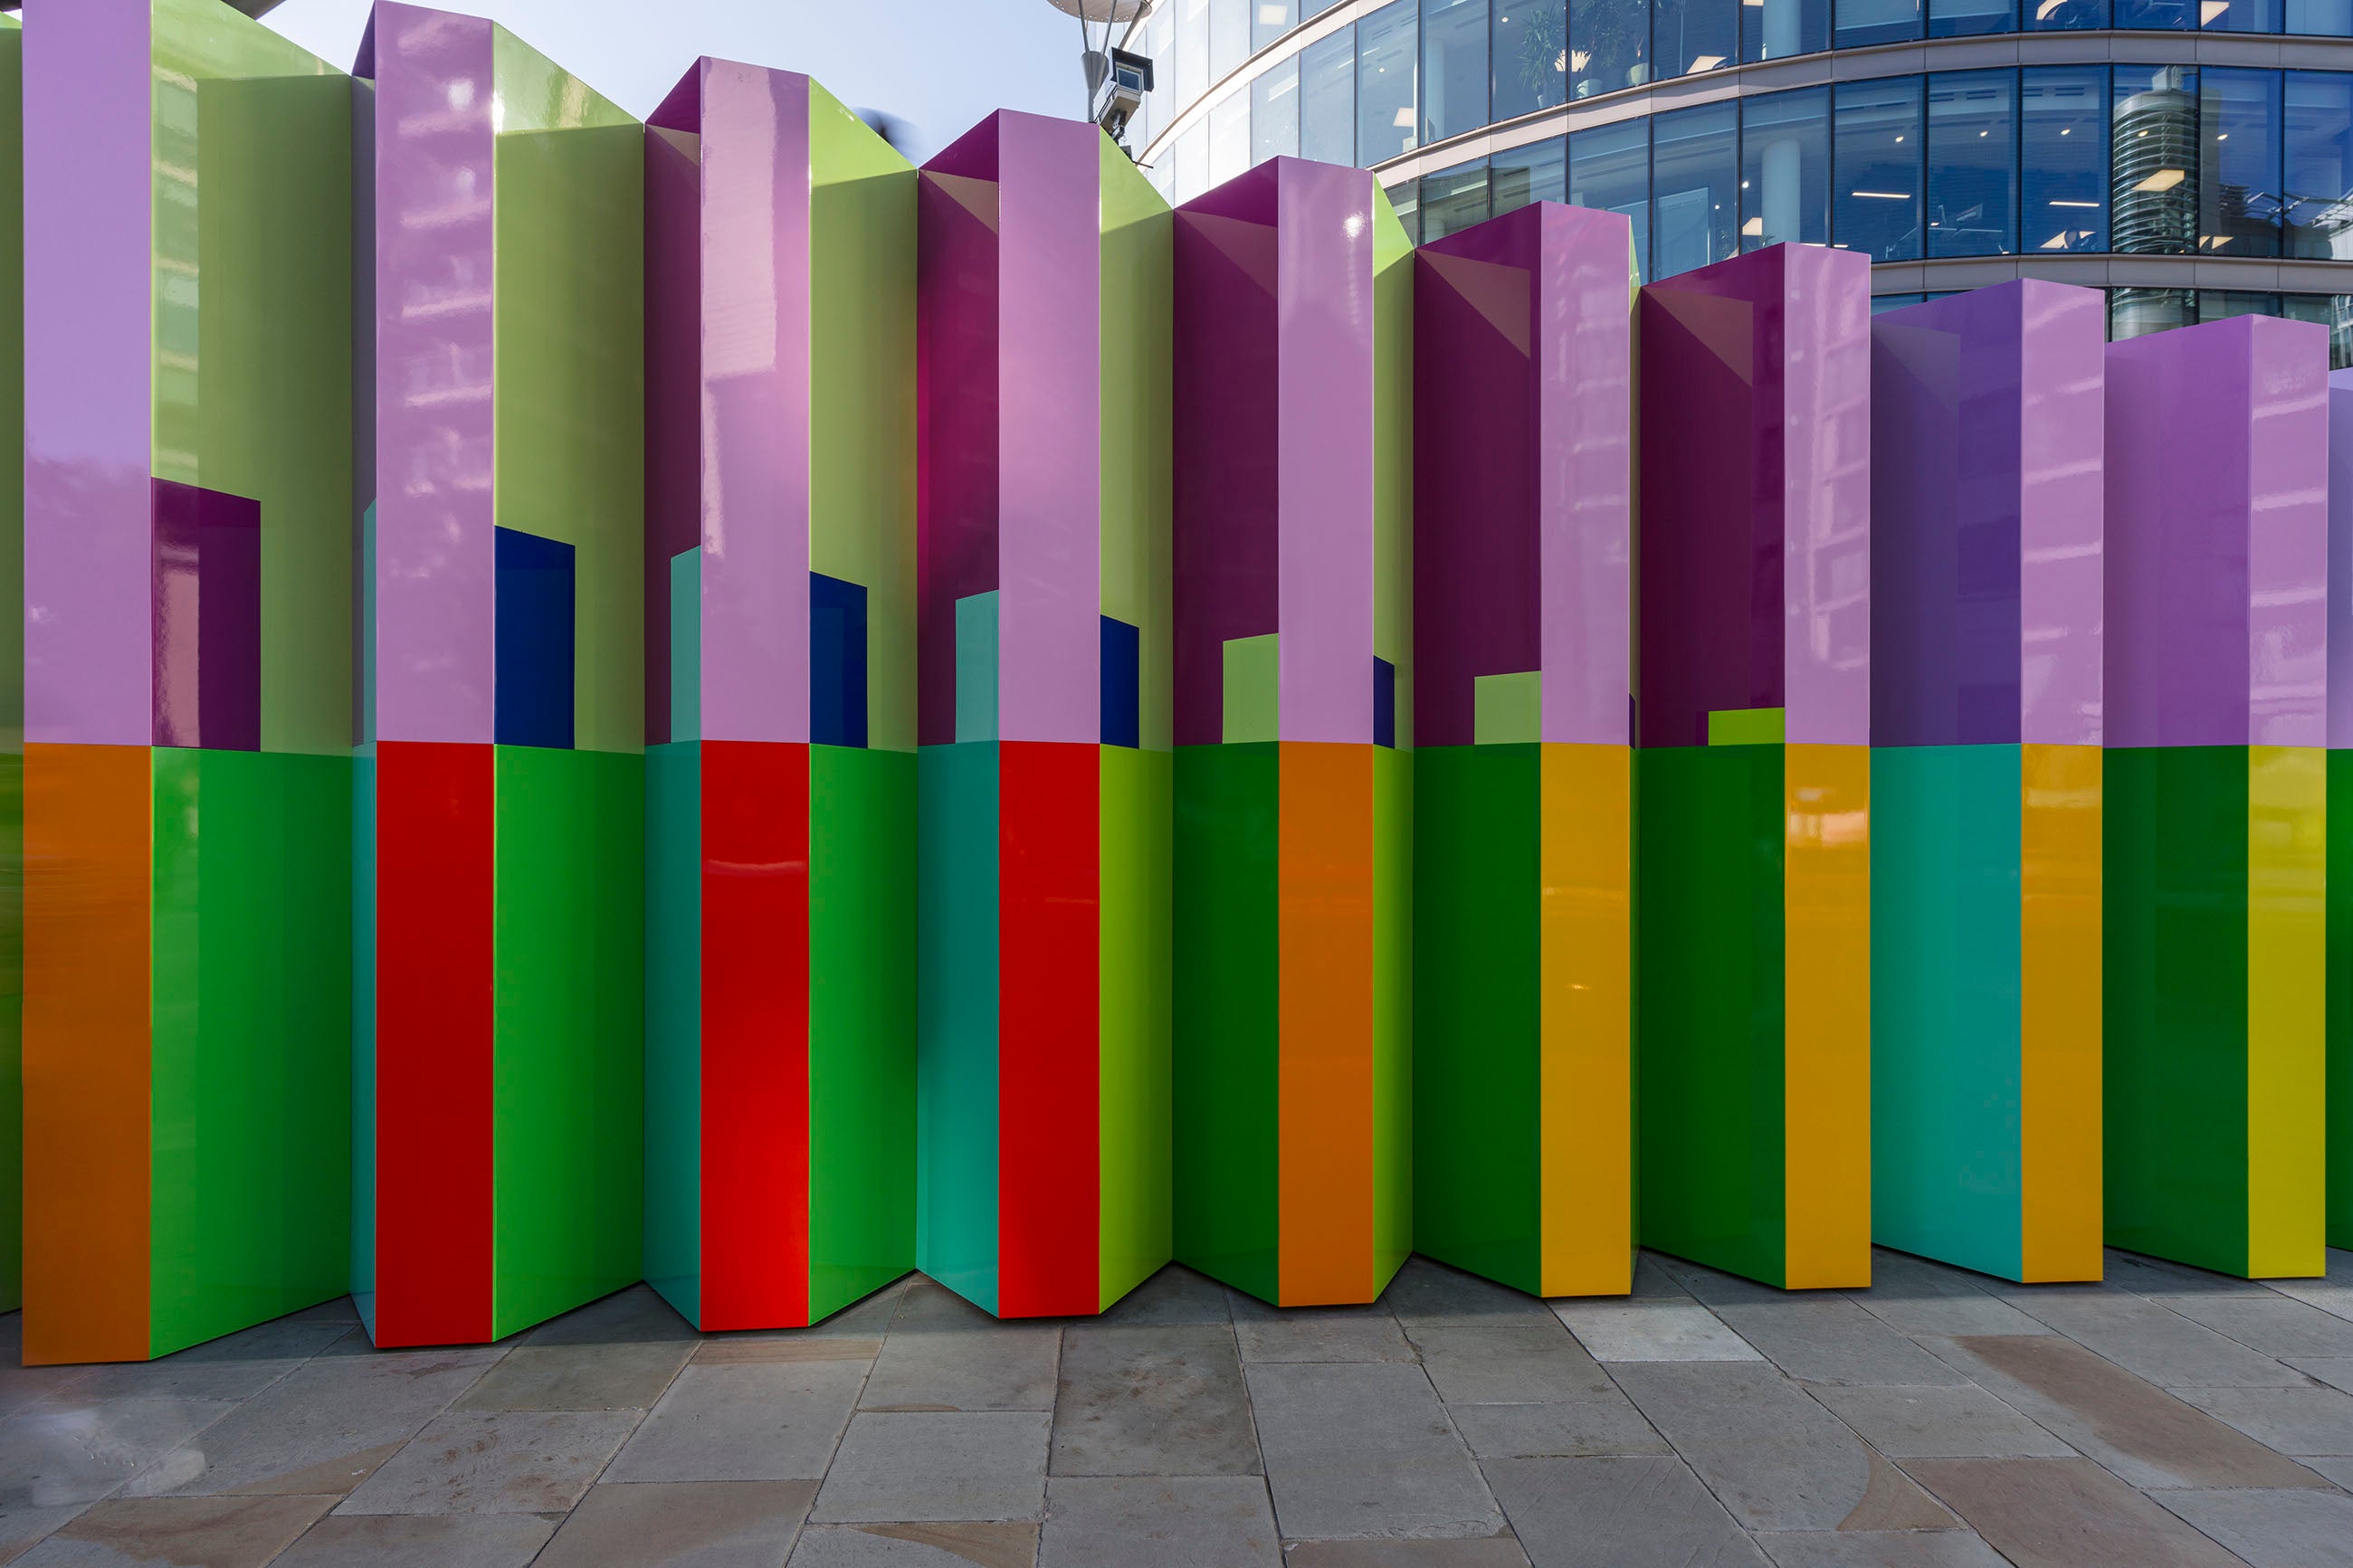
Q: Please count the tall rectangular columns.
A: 9